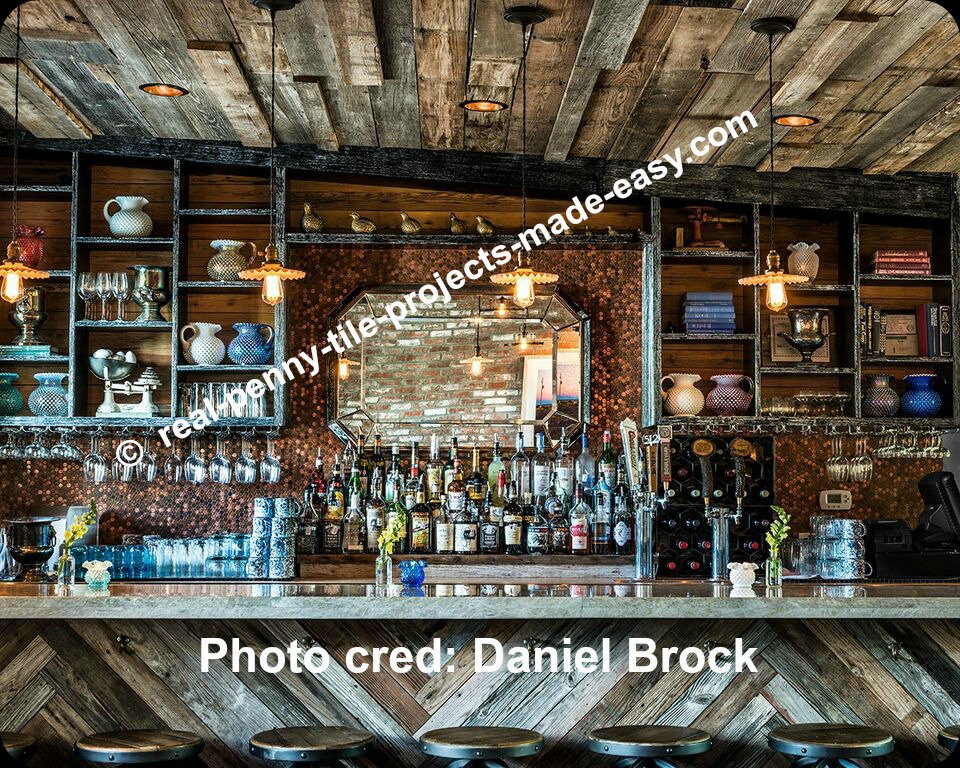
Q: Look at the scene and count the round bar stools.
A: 7